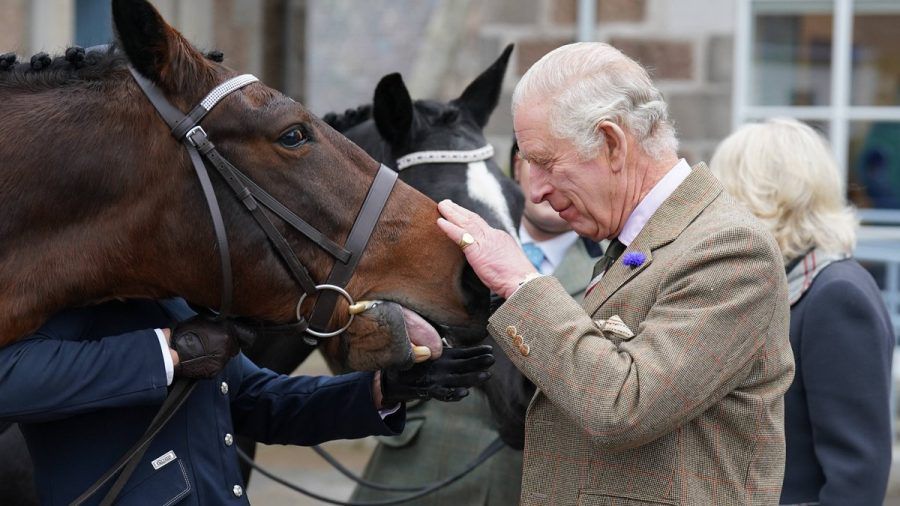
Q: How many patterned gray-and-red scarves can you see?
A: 1